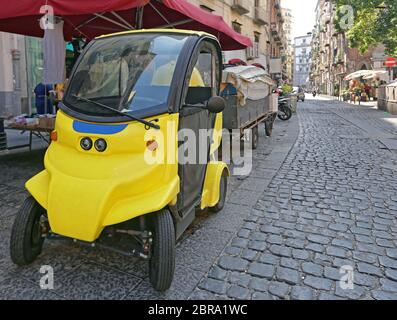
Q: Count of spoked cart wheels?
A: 0